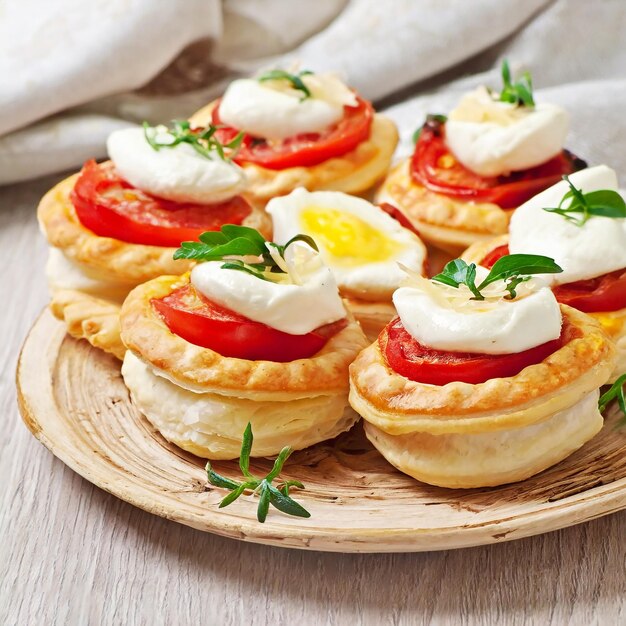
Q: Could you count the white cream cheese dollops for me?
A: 6